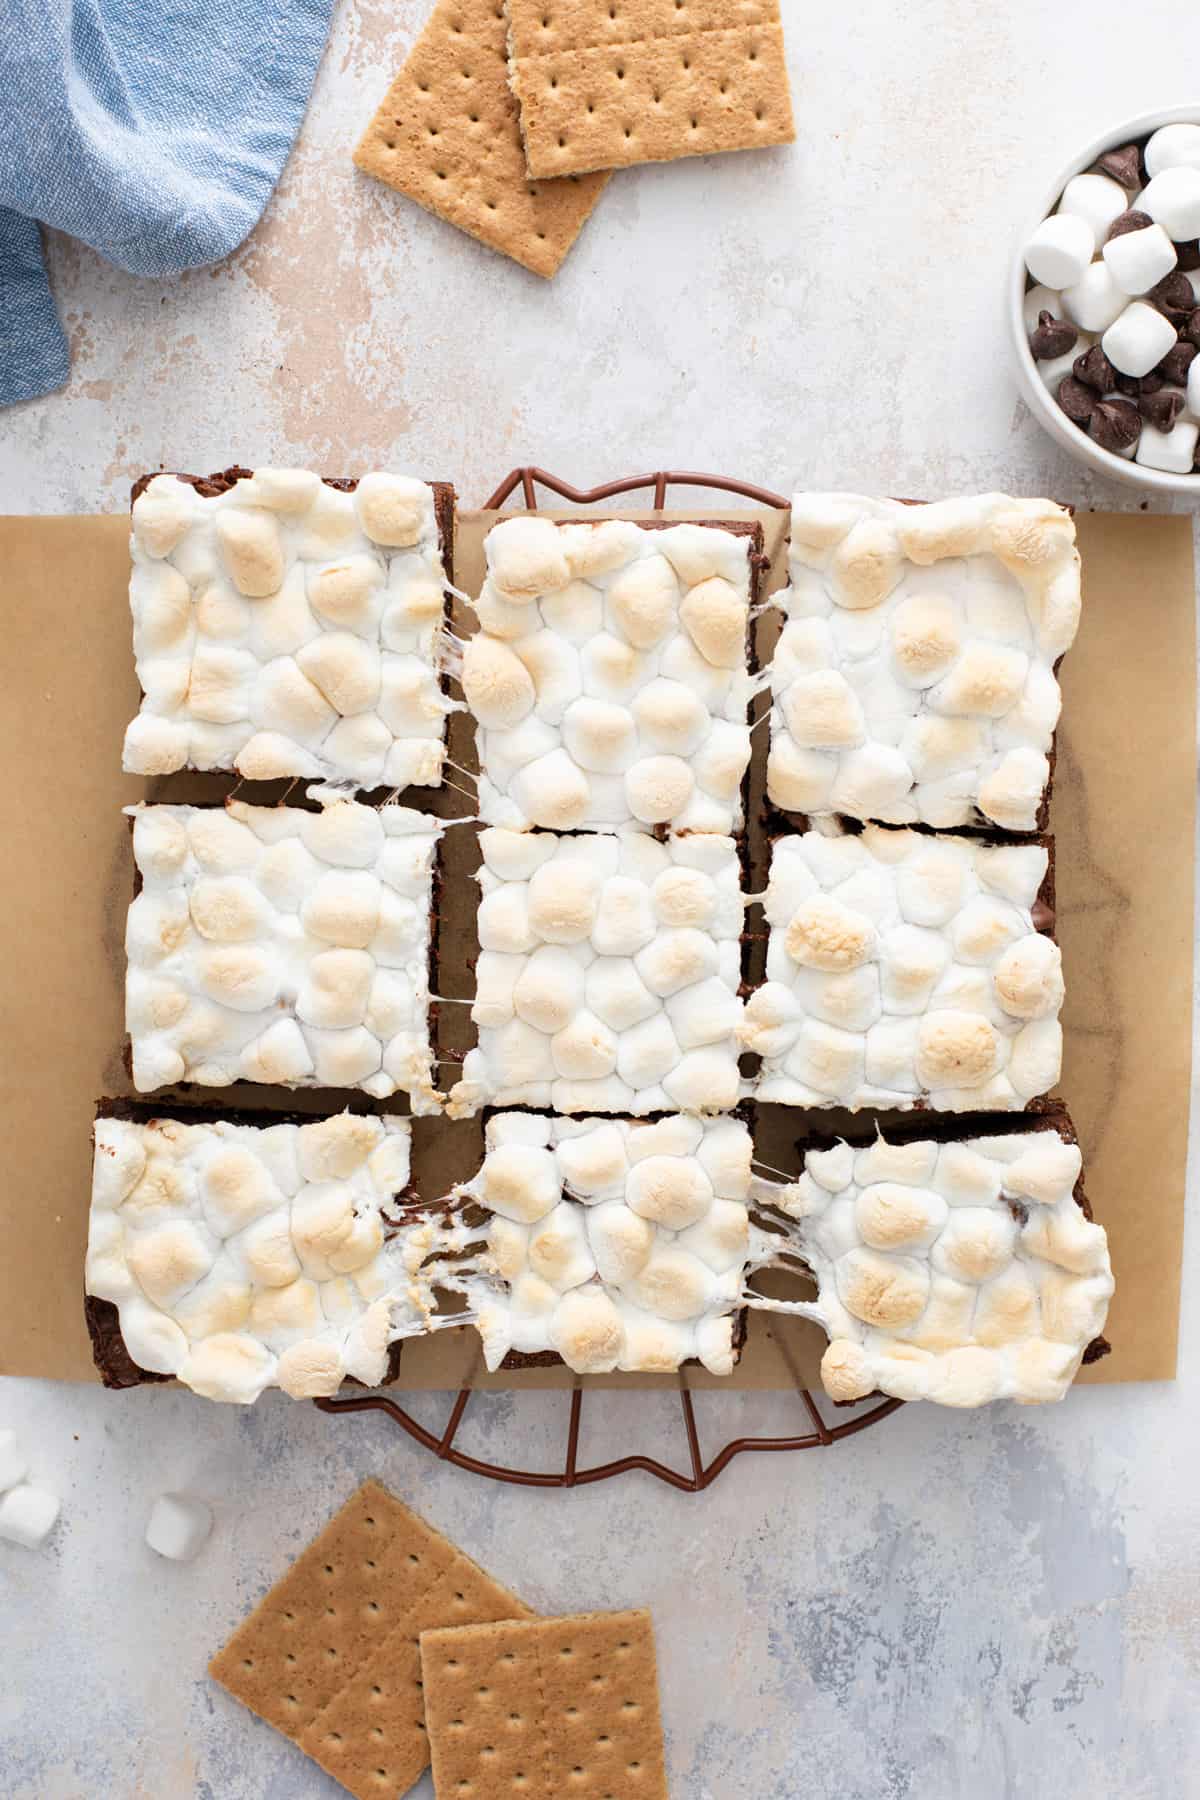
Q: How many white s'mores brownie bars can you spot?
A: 9